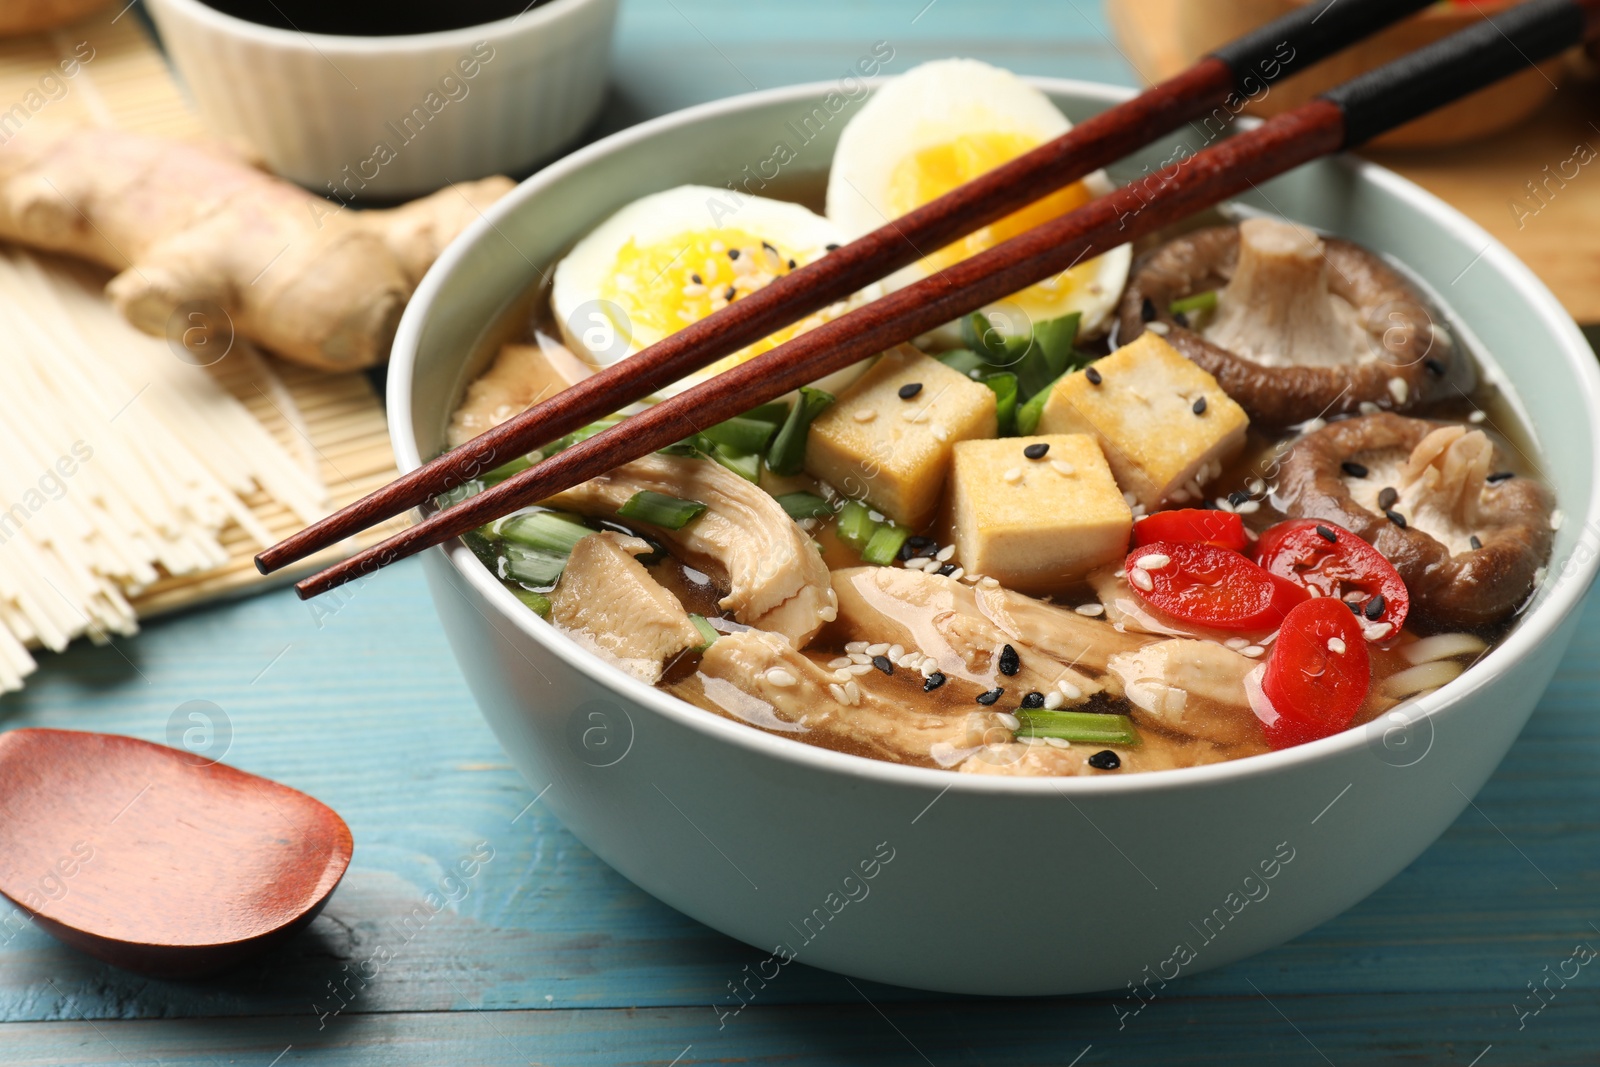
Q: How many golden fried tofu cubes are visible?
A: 3